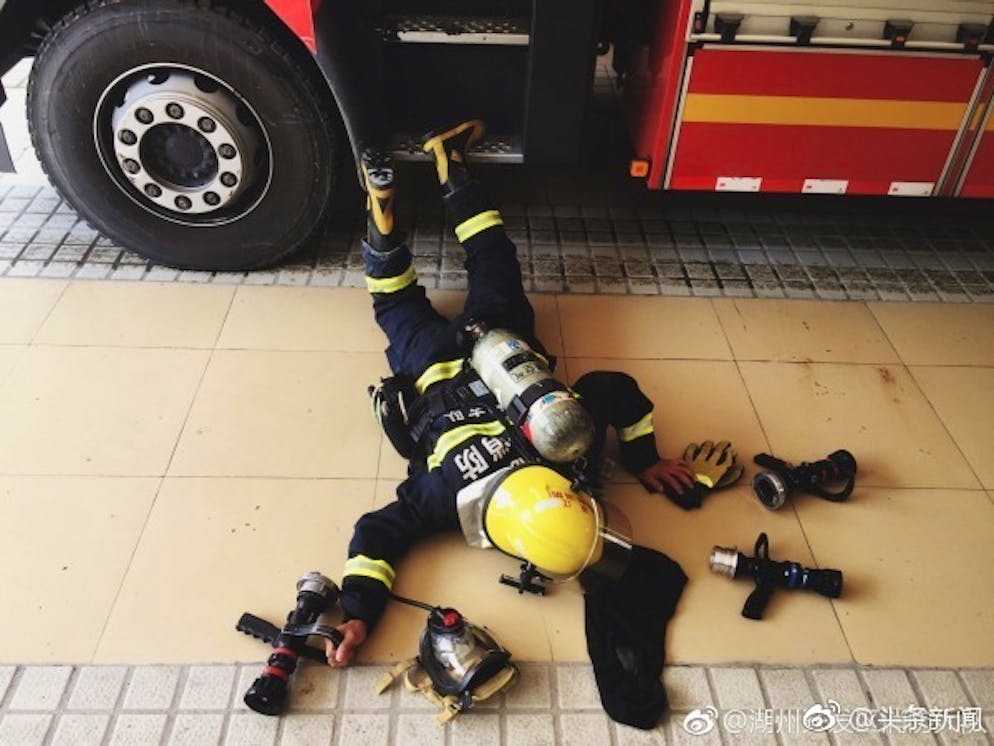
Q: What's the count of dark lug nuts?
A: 10